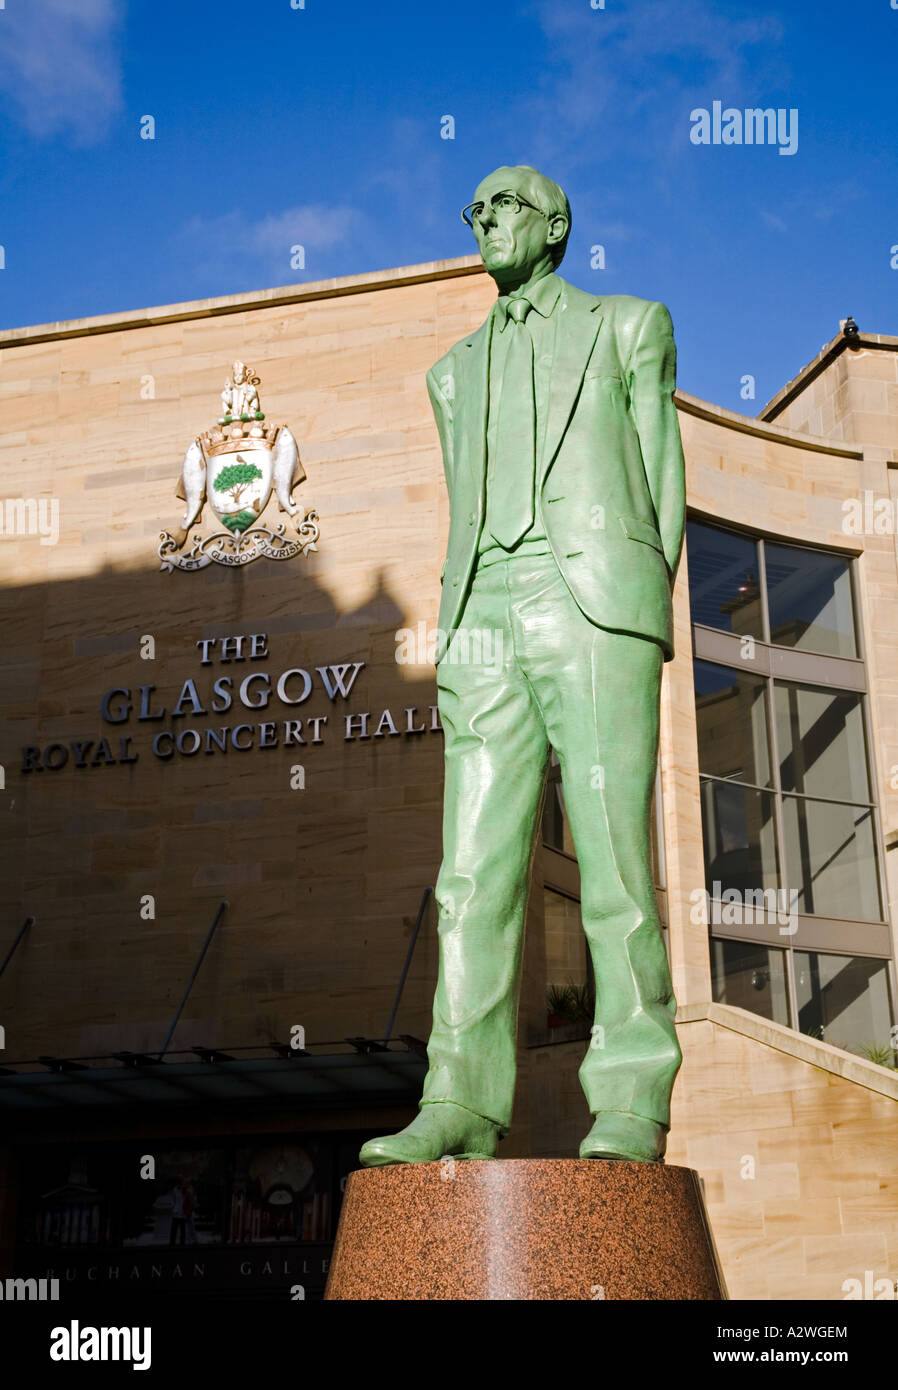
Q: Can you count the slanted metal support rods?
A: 3